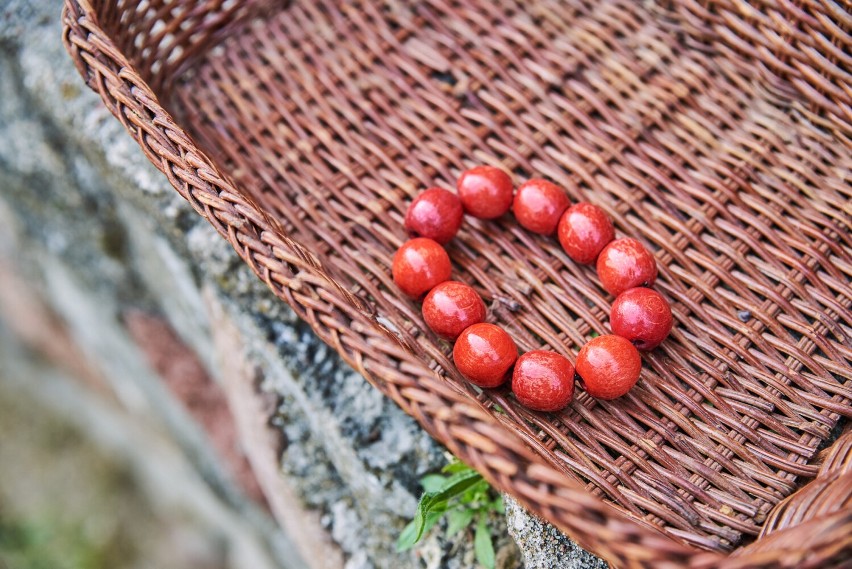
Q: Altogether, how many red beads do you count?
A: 11